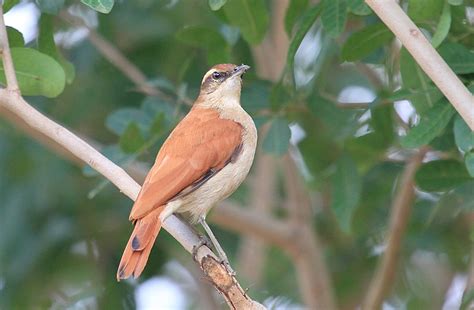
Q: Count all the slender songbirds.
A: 1